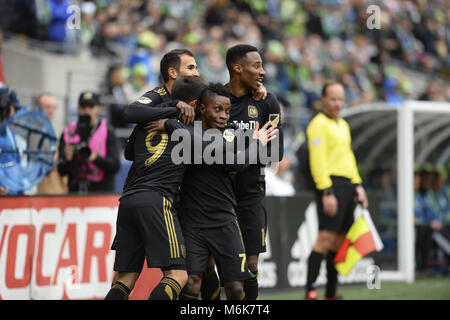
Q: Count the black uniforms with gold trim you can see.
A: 4